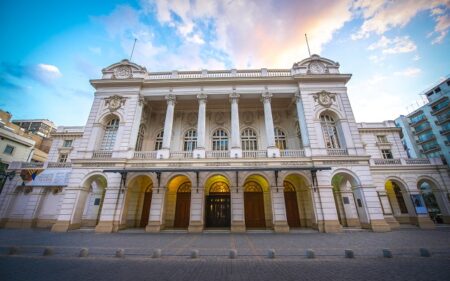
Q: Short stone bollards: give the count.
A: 12